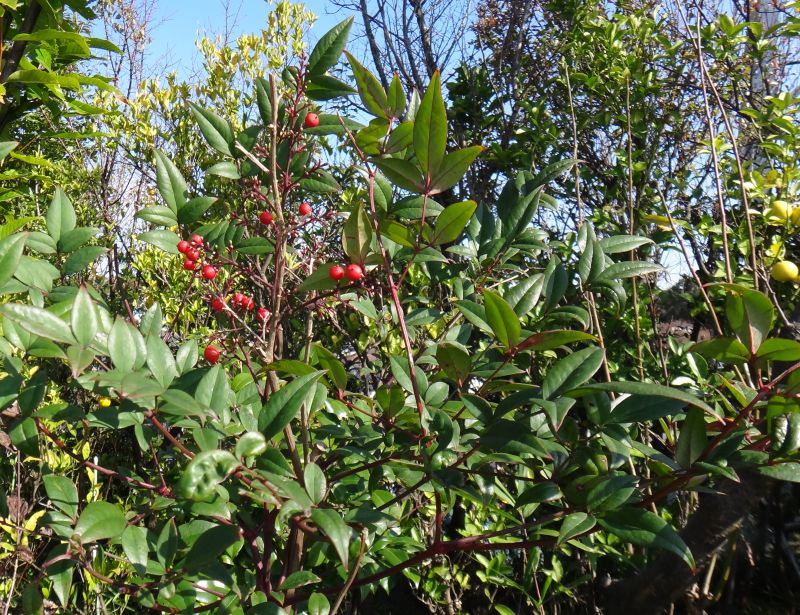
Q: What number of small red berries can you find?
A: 15